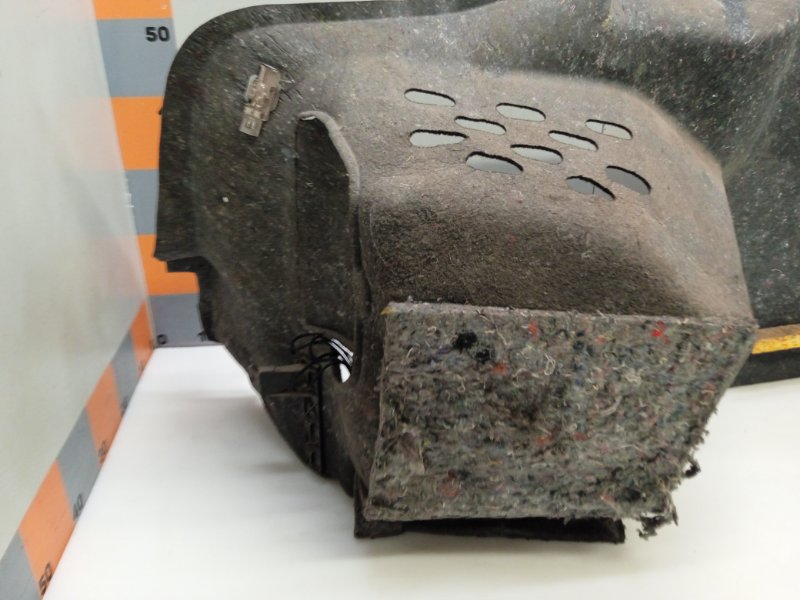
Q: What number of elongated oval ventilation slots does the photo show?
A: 10